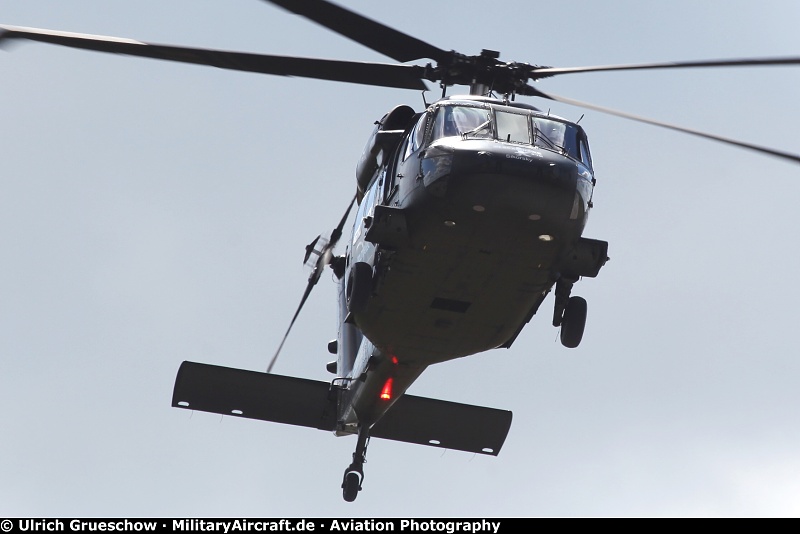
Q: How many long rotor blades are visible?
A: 4